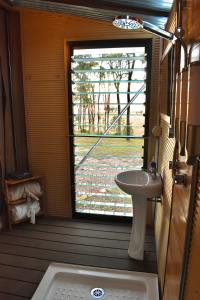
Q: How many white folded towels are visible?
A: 2